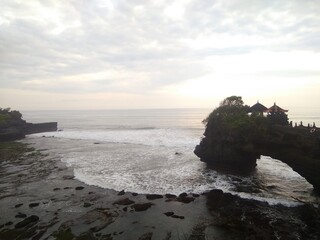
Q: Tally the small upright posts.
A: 5